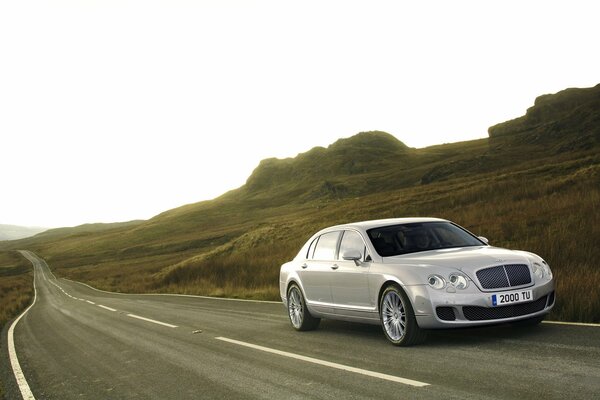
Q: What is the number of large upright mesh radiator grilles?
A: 1